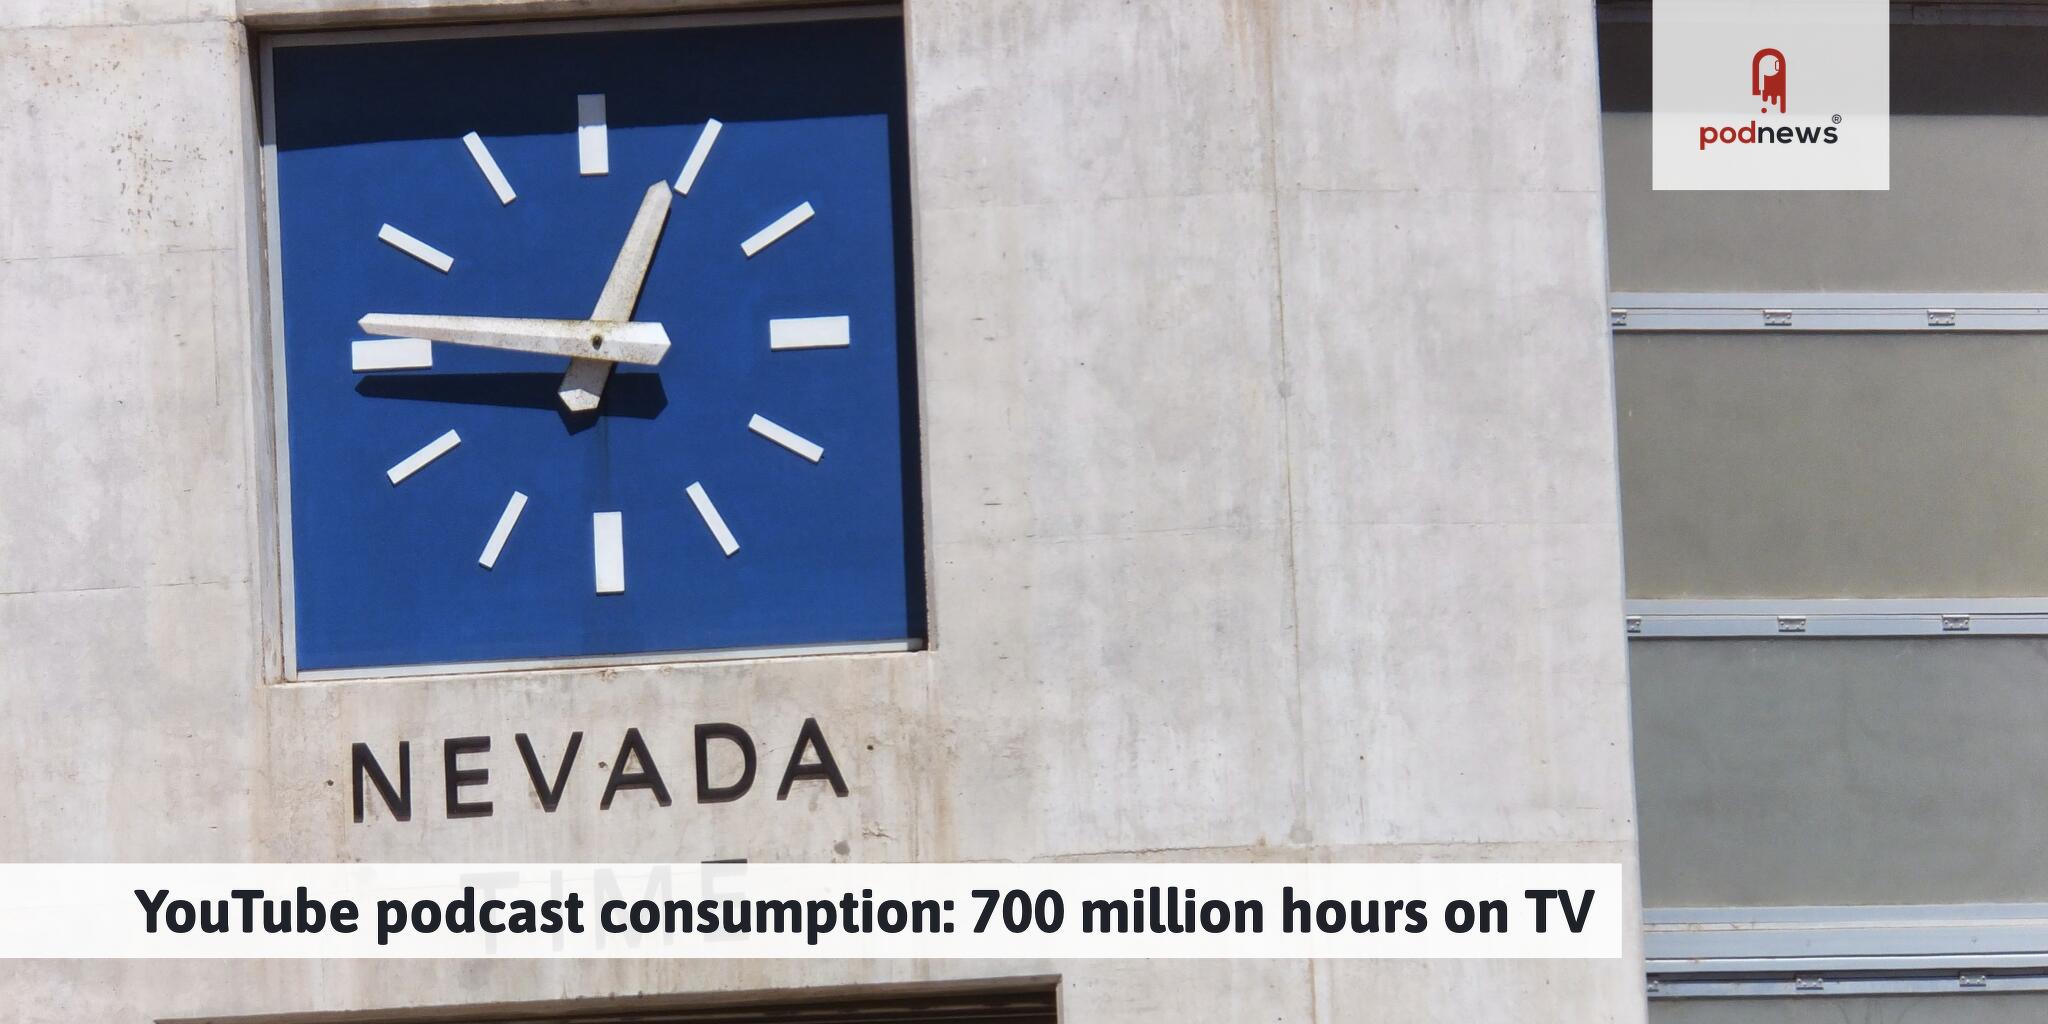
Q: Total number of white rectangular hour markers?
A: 12